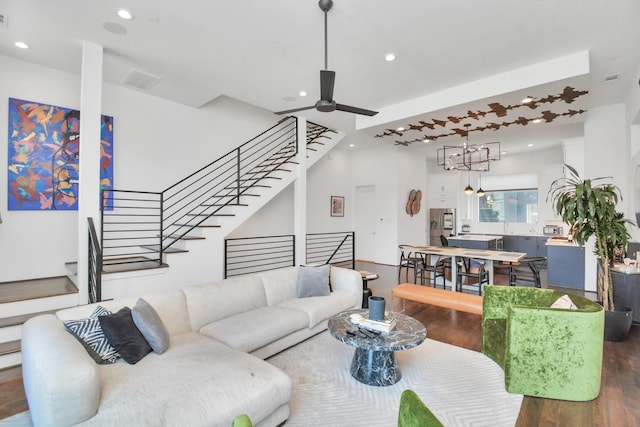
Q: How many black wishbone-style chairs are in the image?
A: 4